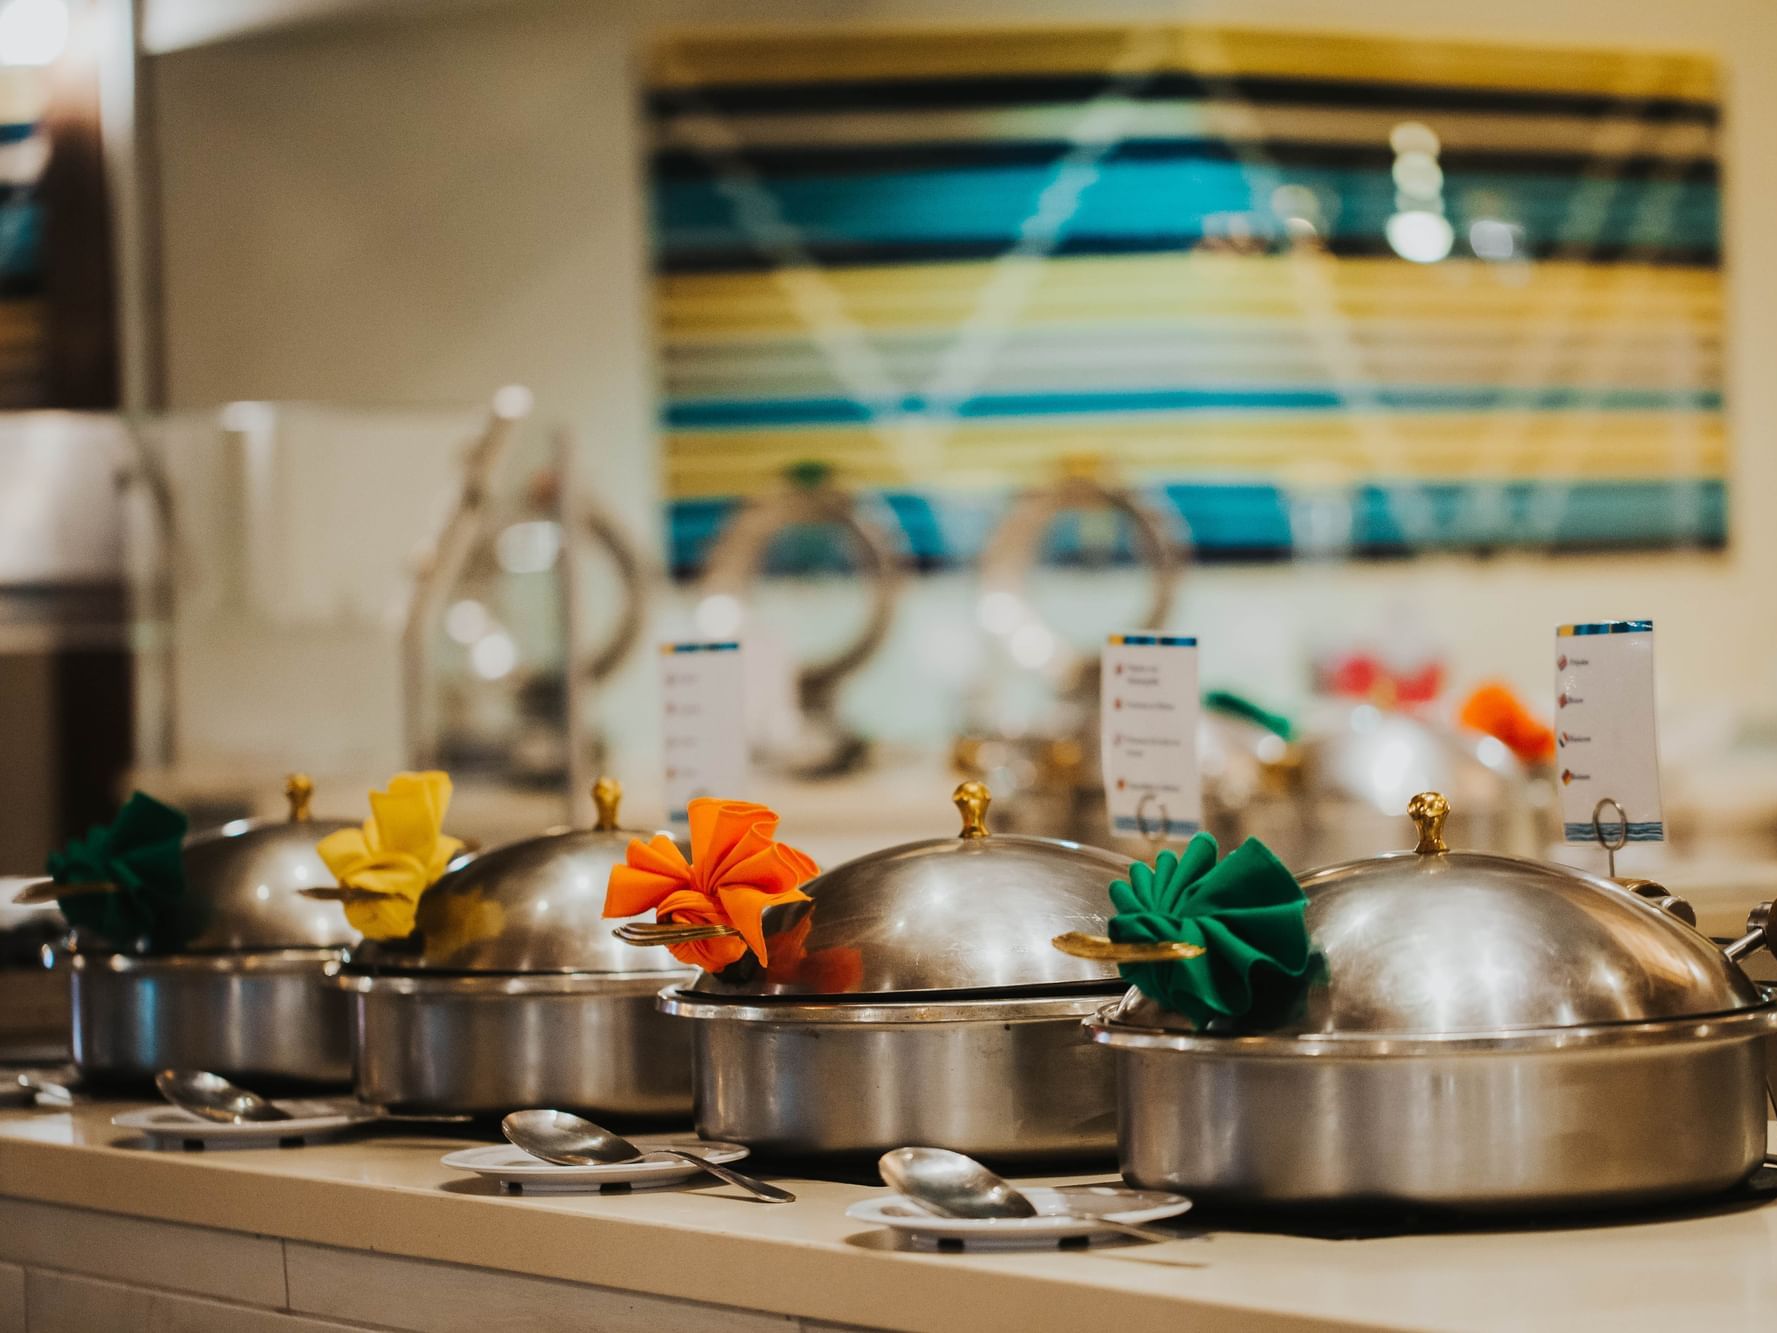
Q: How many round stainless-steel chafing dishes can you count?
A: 4